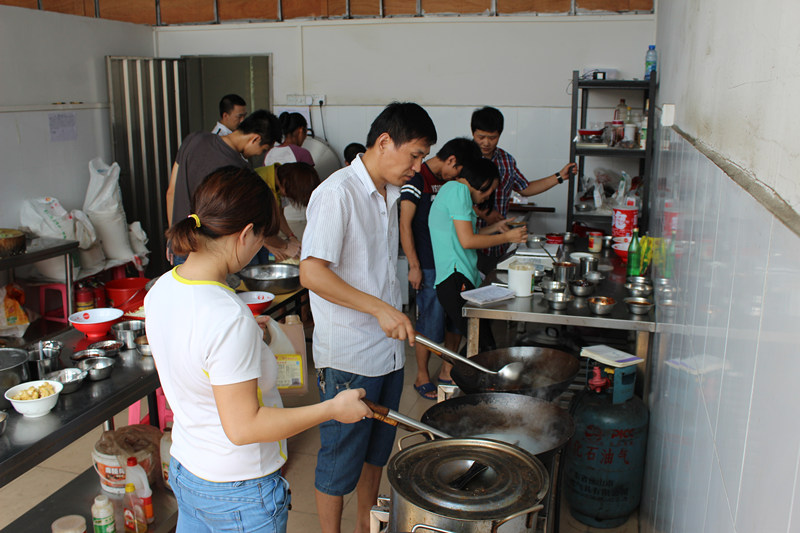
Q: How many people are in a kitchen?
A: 10